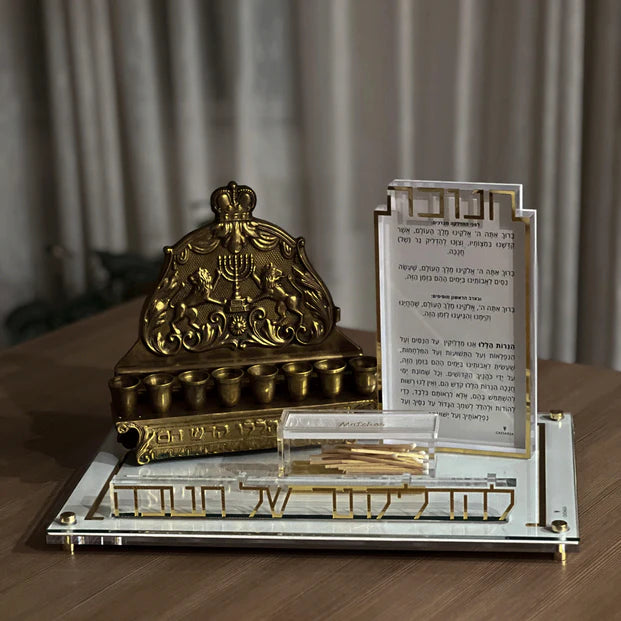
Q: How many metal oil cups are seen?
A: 8